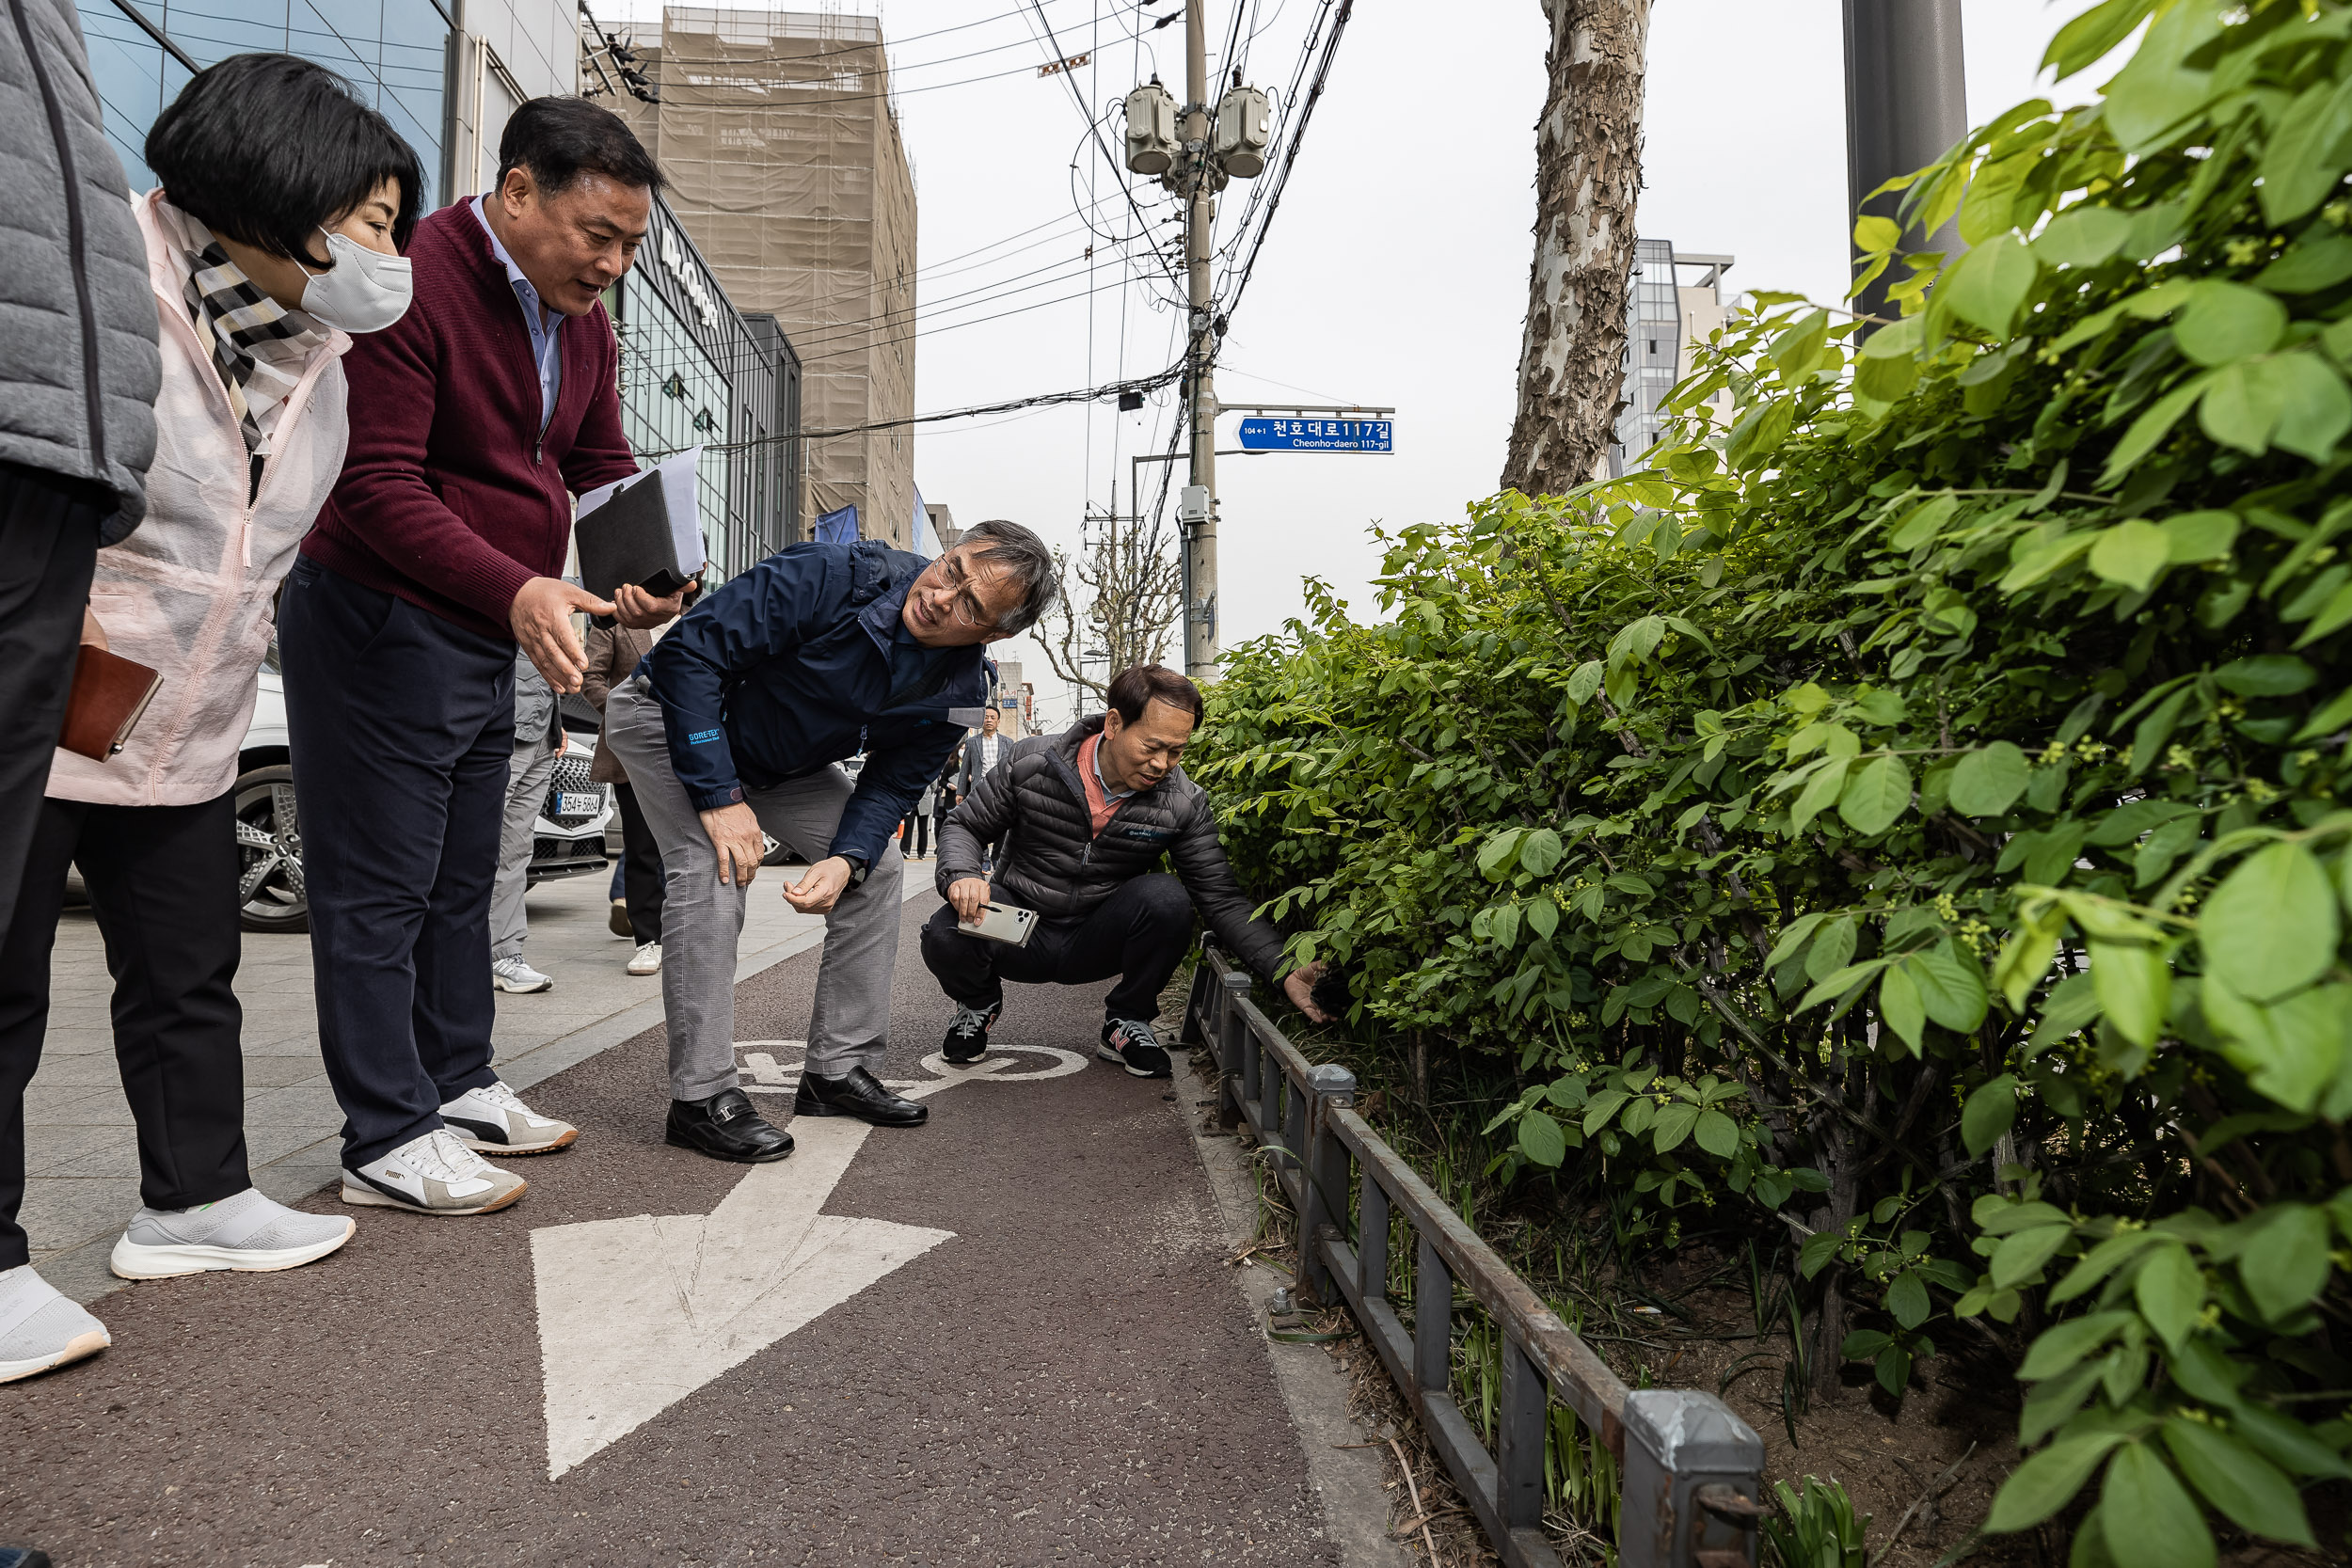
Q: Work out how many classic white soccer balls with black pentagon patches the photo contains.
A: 0